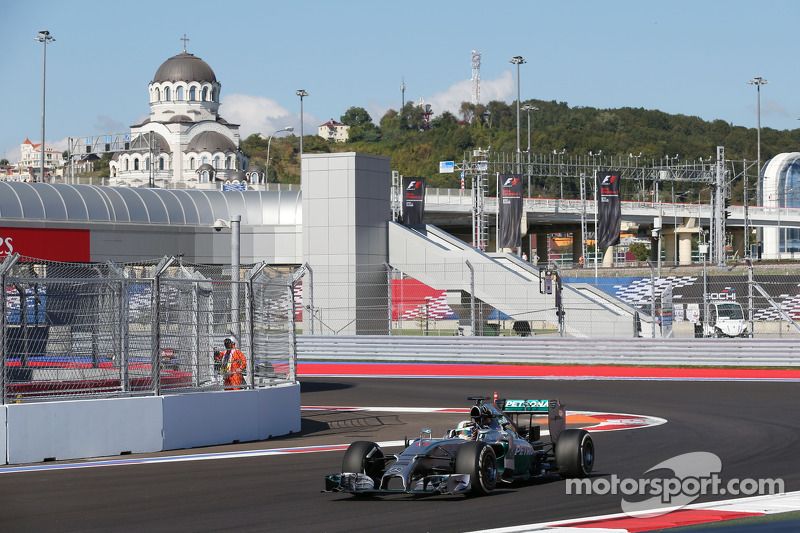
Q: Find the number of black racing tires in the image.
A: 3